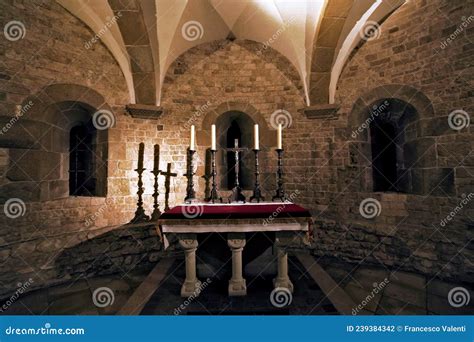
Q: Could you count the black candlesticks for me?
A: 4